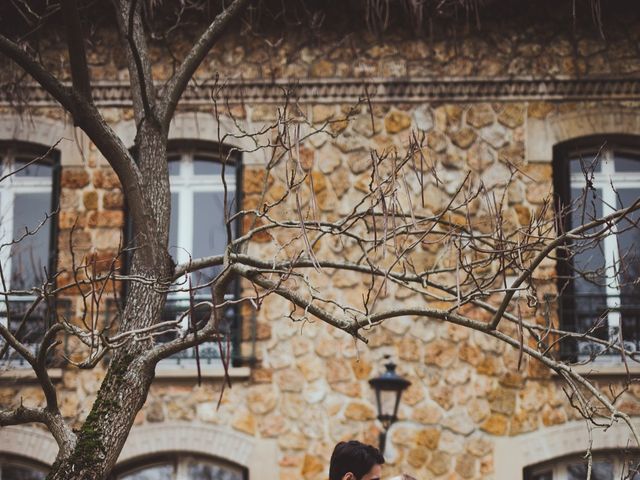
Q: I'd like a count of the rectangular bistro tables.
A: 0